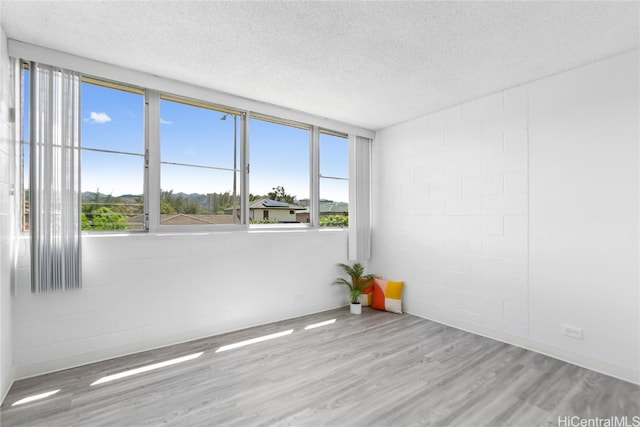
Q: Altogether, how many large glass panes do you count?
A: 4